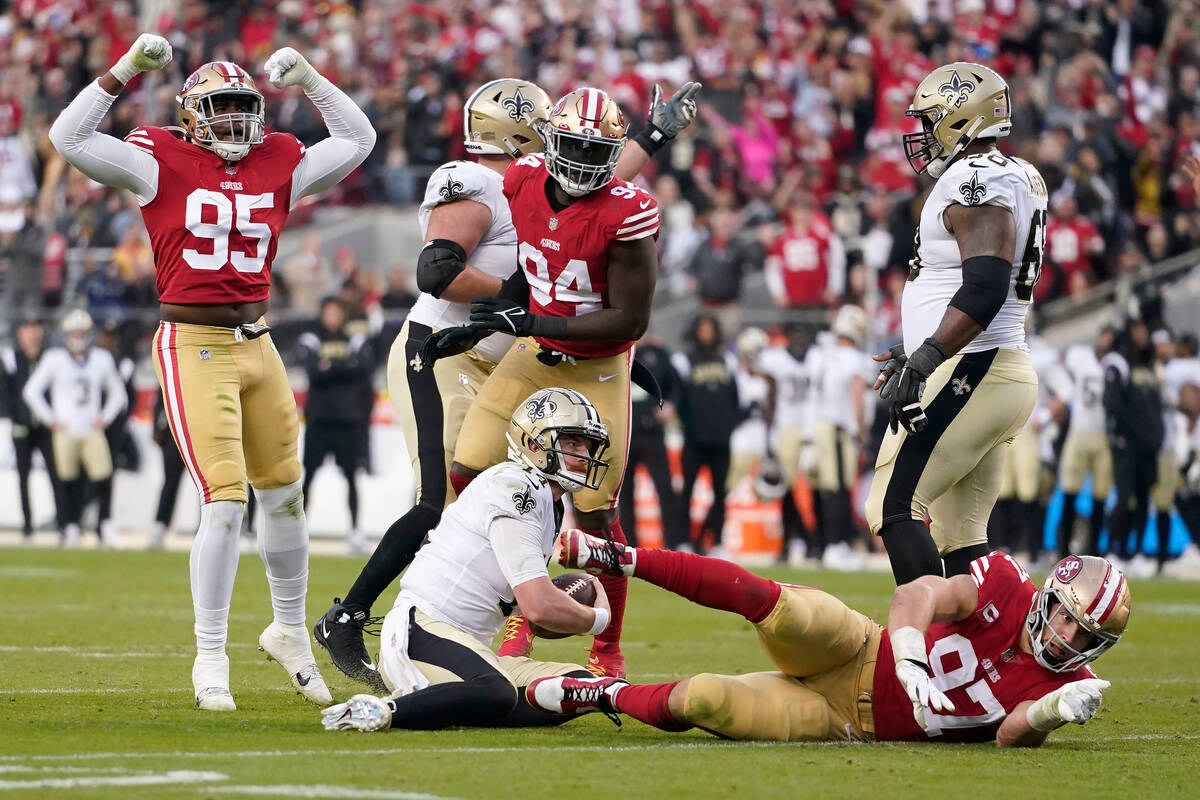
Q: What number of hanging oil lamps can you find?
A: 0